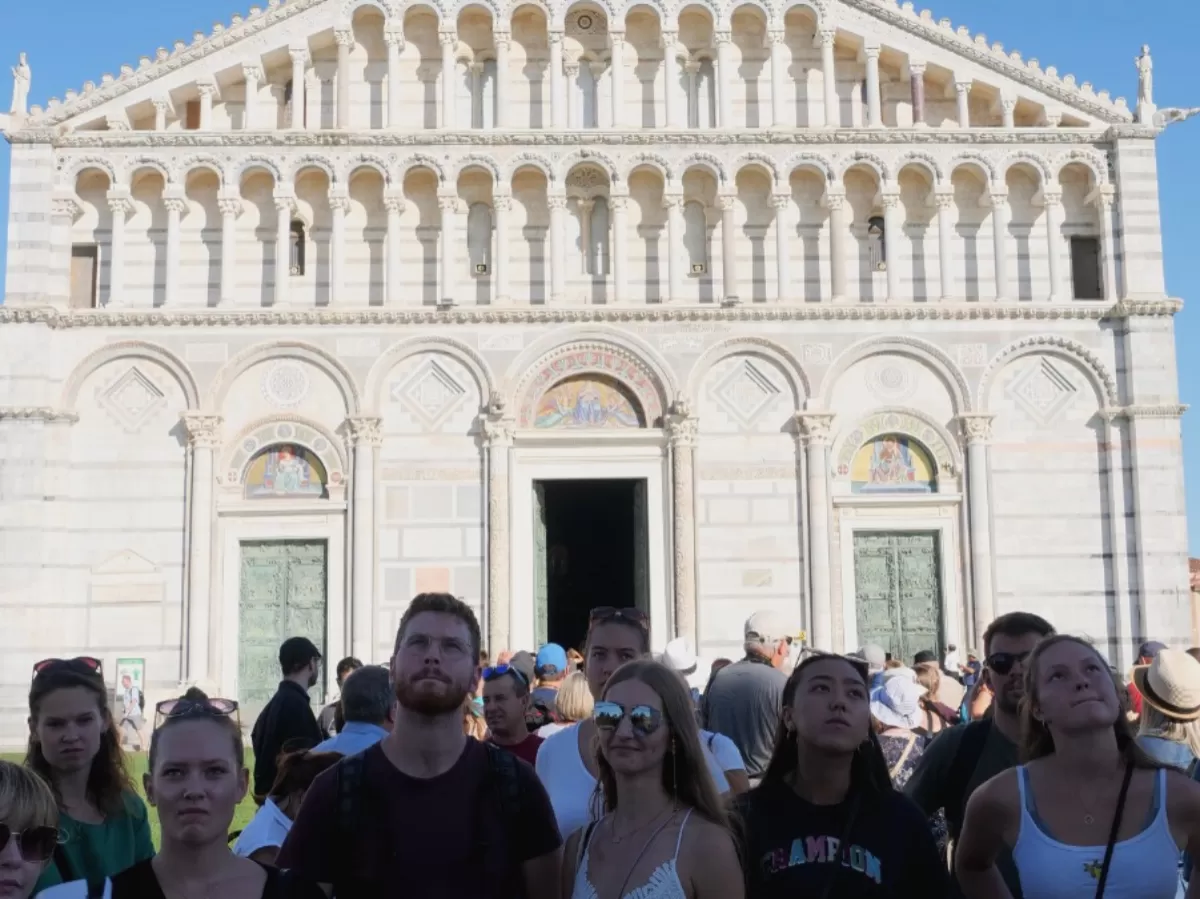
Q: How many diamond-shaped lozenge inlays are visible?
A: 4